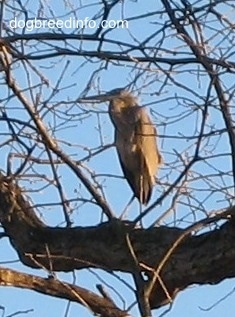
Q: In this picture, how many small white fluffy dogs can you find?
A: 0